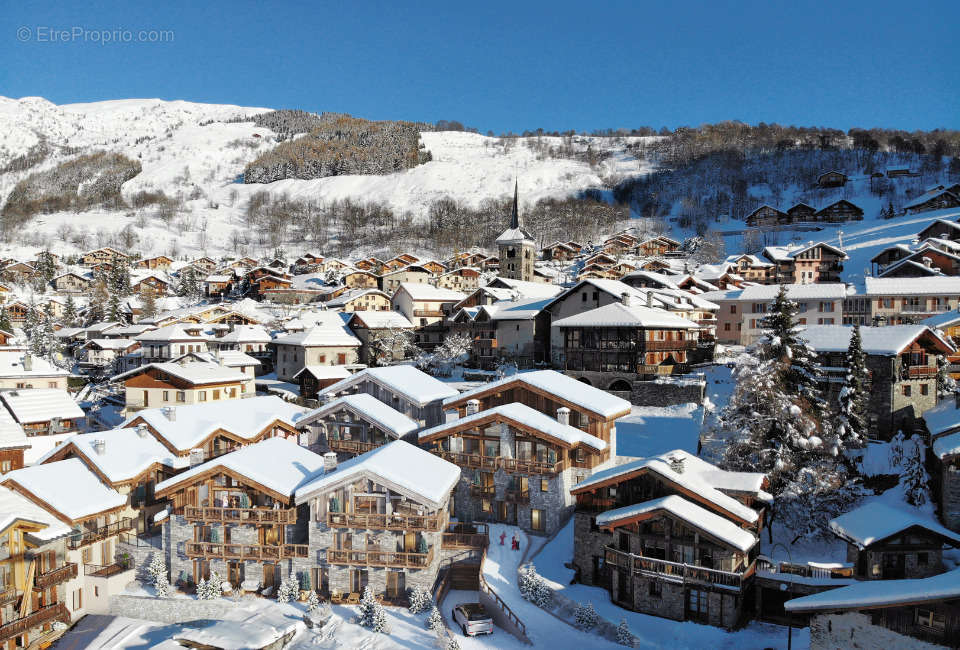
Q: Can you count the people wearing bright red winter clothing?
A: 2